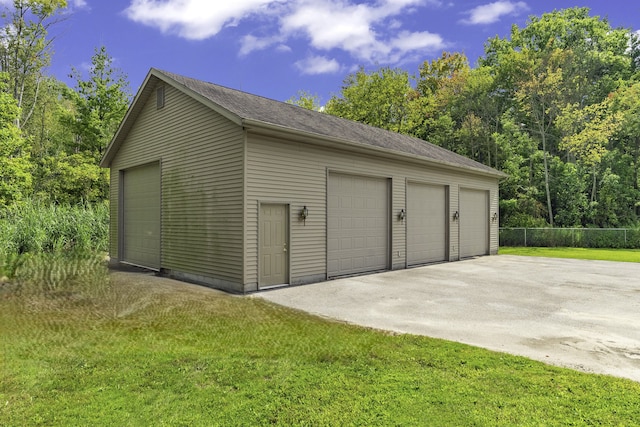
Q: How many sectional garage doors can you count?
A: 4